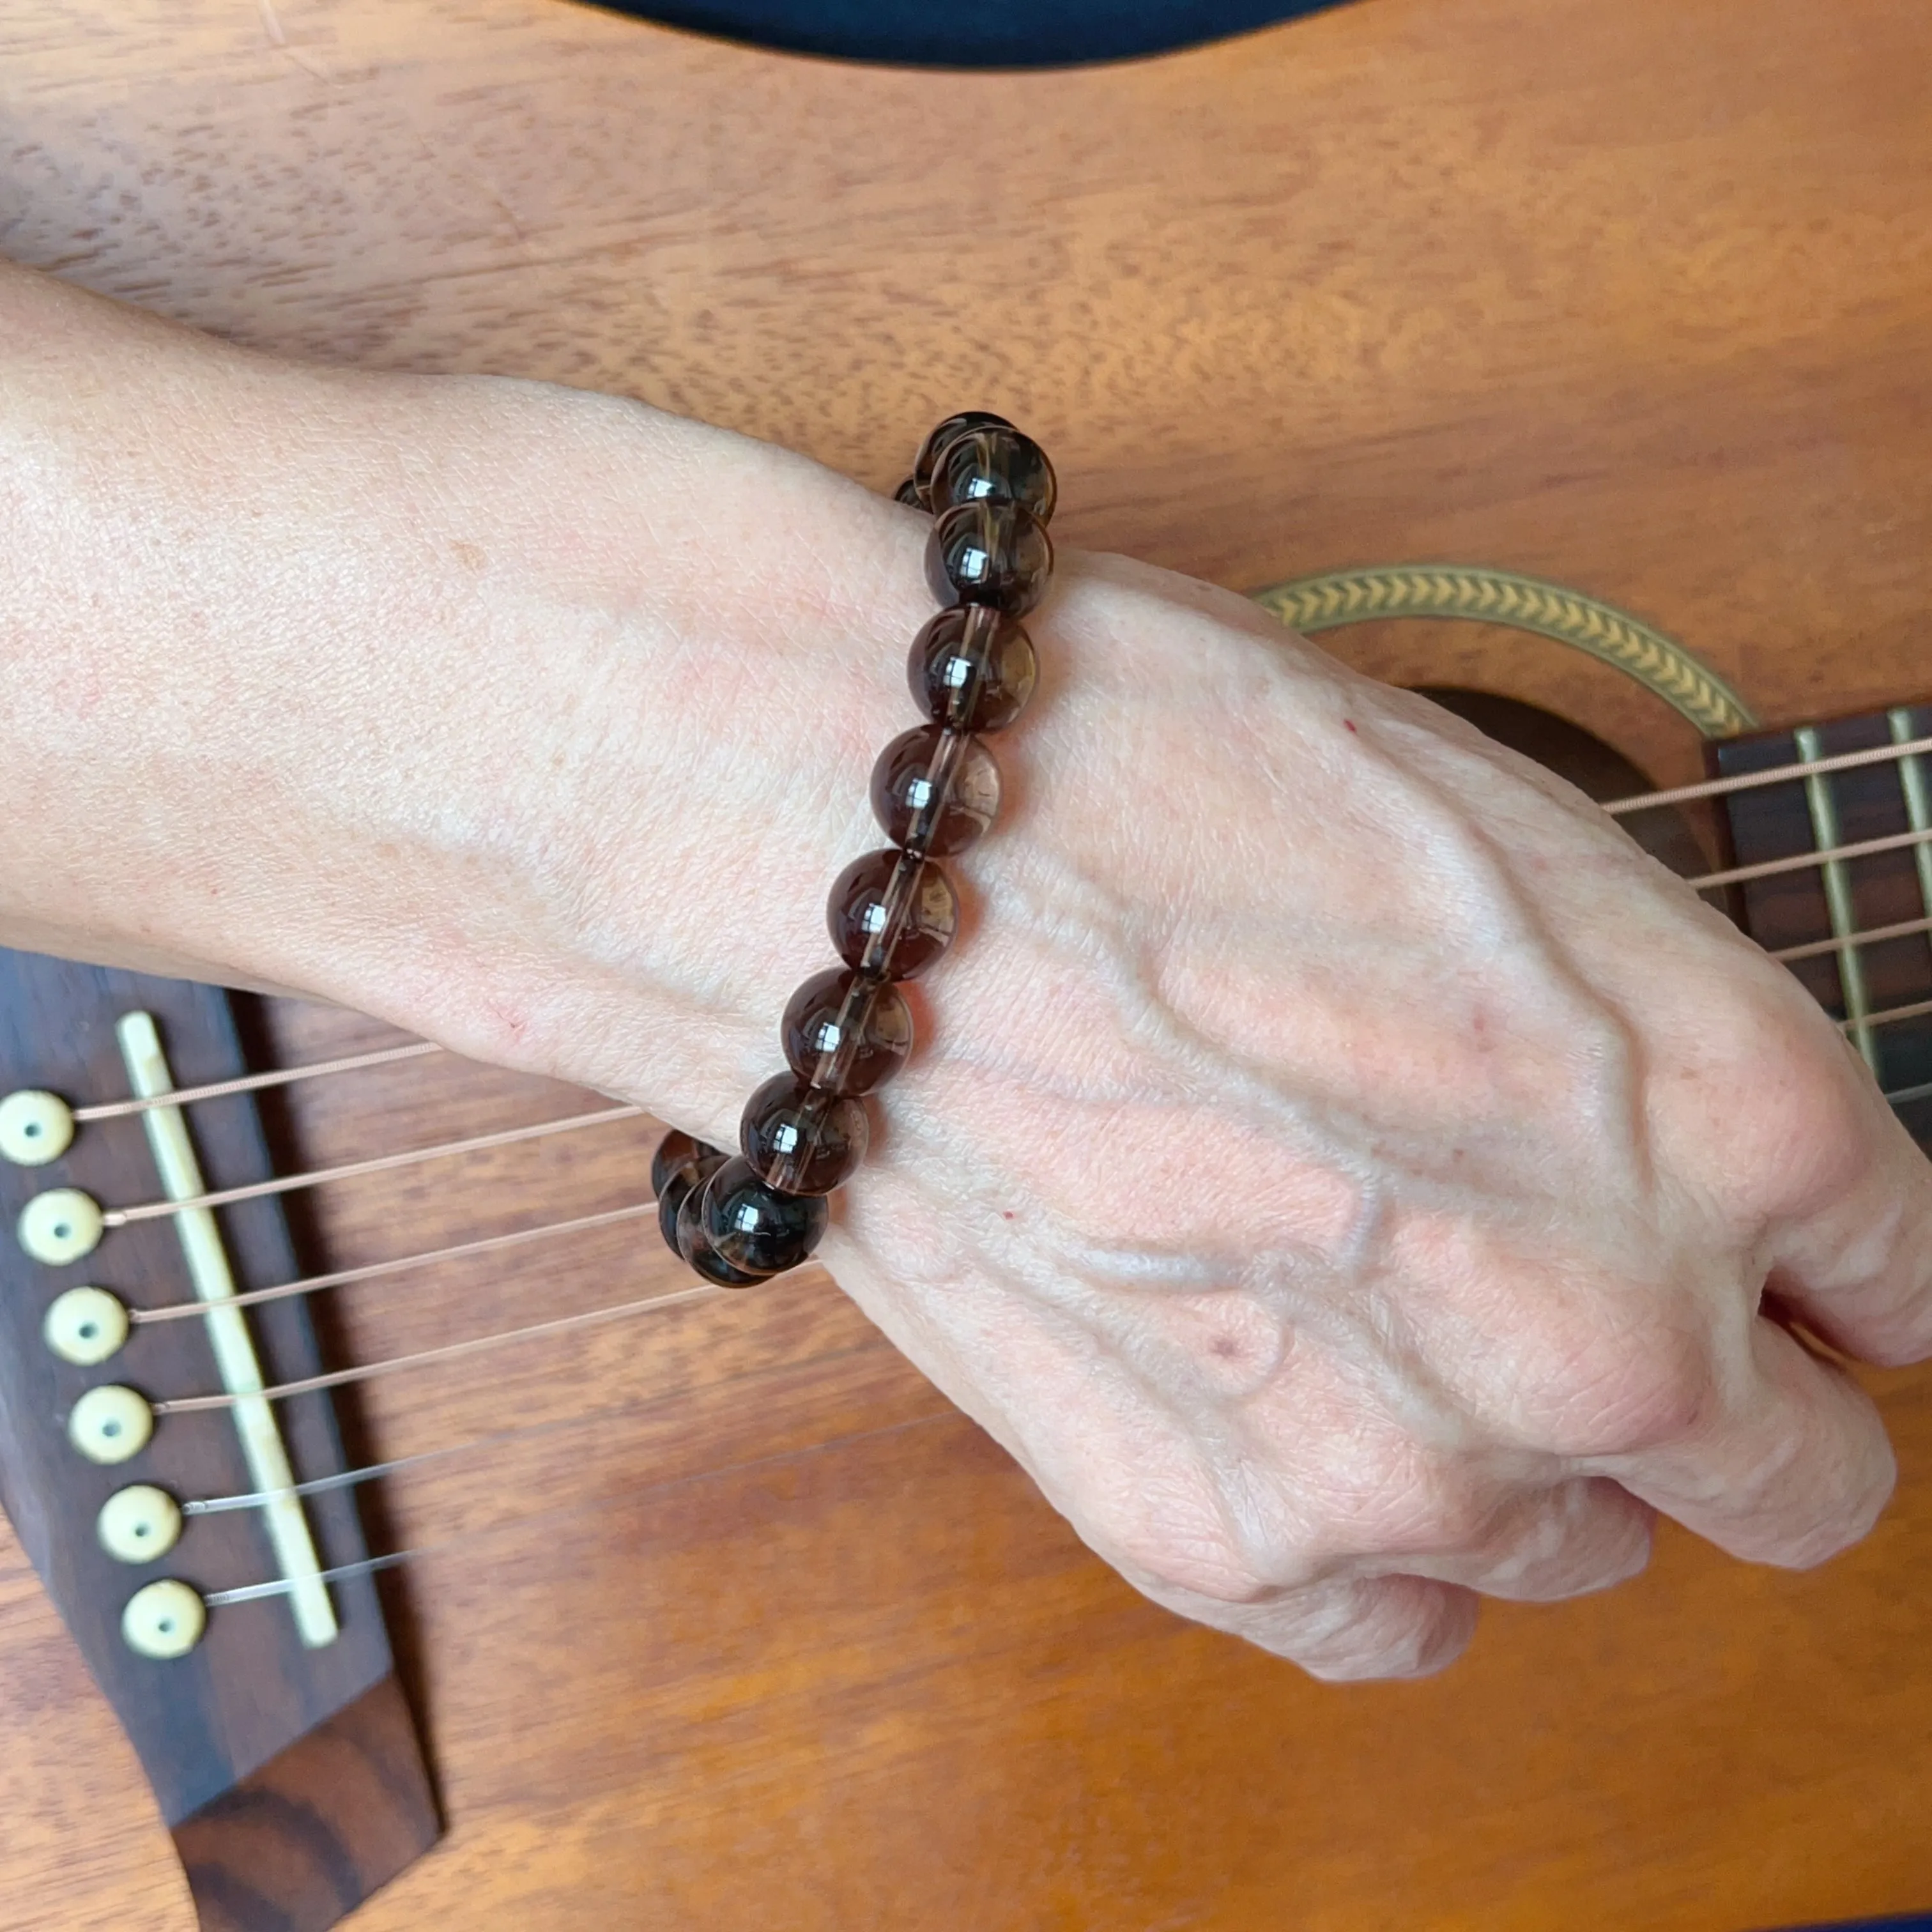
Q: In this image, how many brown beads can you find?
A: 13